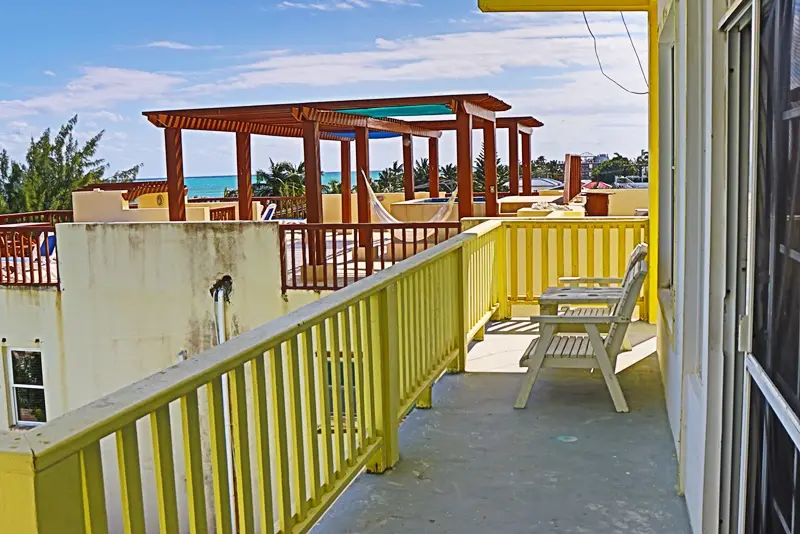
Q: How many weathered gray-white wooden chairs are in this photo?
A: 2